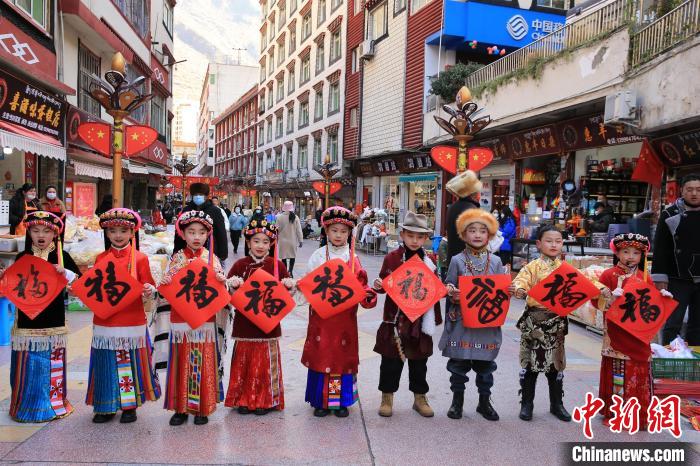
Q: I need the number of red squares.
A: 9